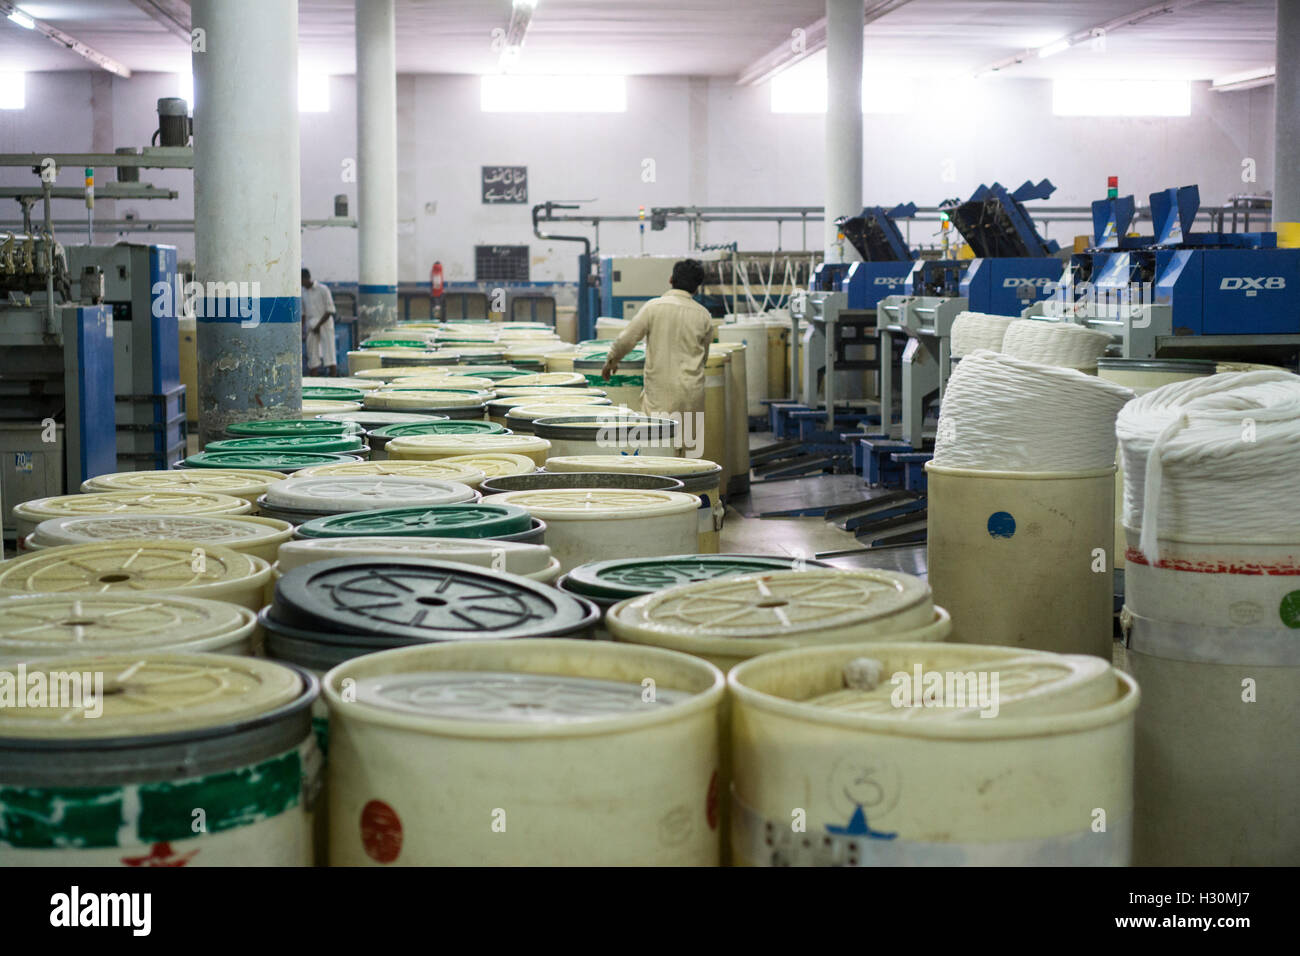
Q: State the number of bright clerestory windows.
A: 5